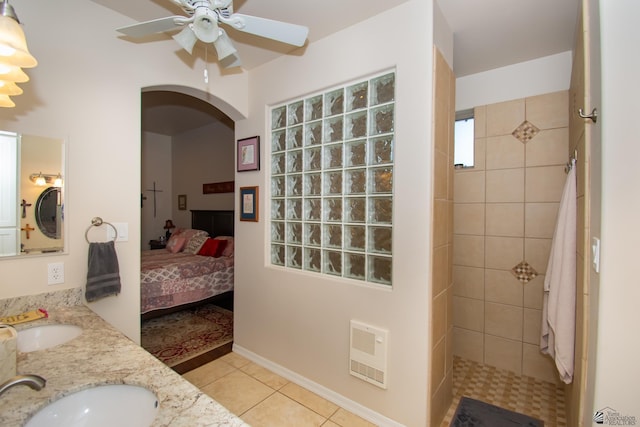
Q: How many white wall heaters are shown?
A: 1